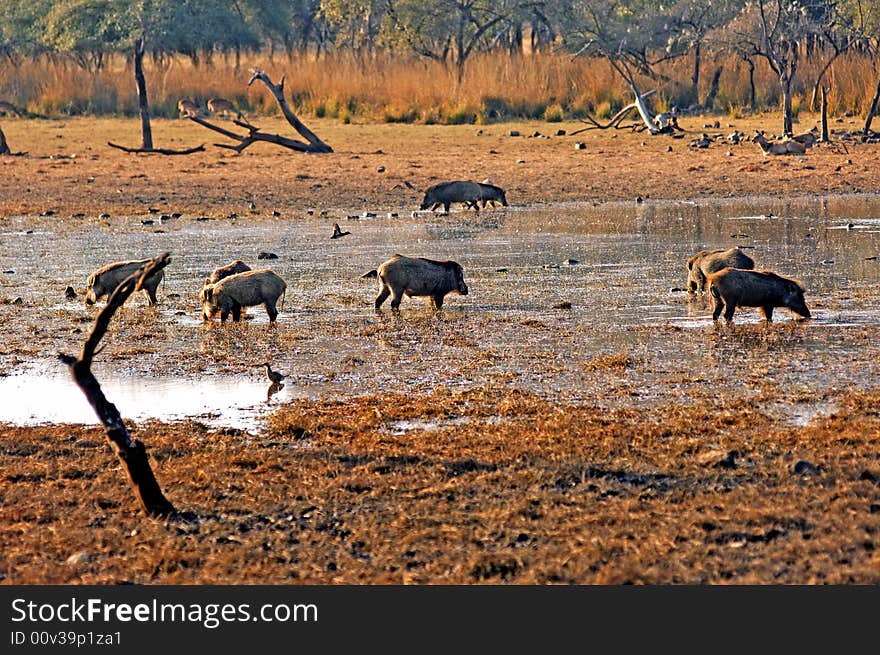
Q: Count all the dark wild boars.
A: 8